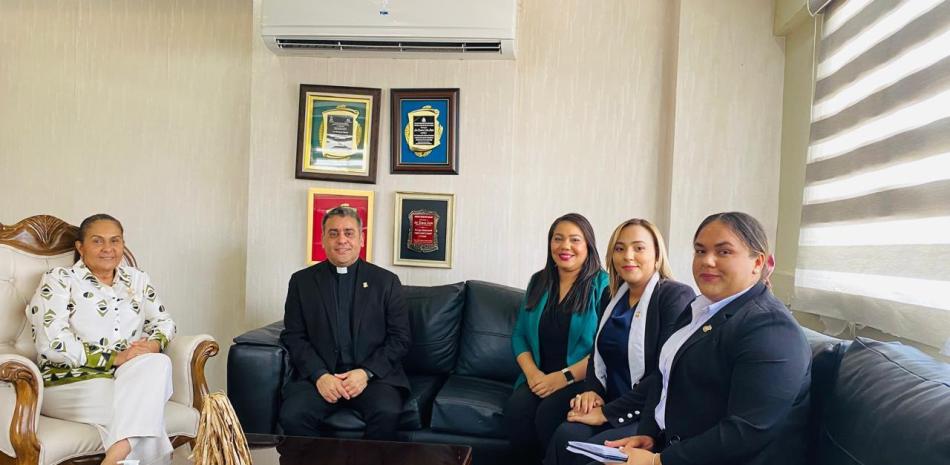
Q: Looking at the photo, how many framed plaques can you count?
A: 4